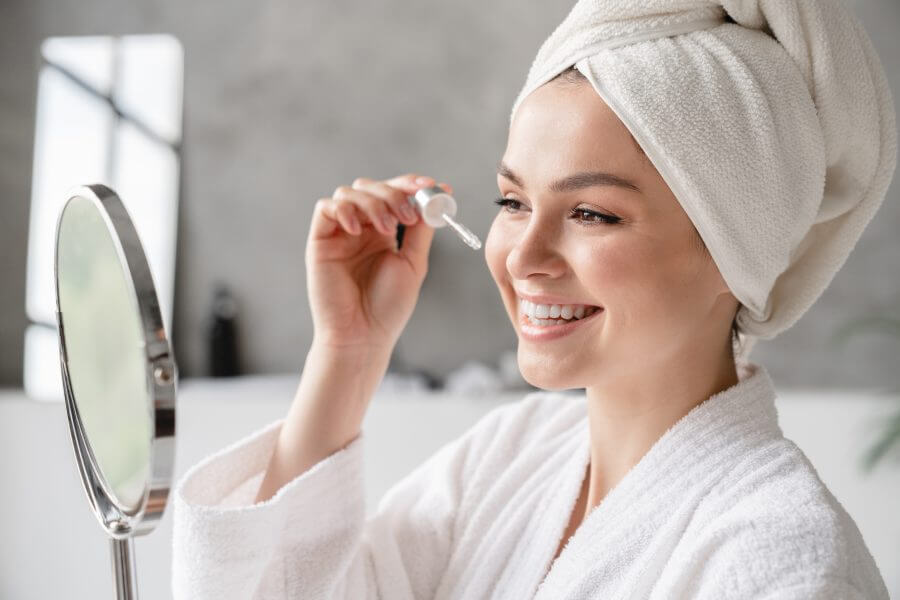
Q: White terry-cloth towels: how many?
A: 1